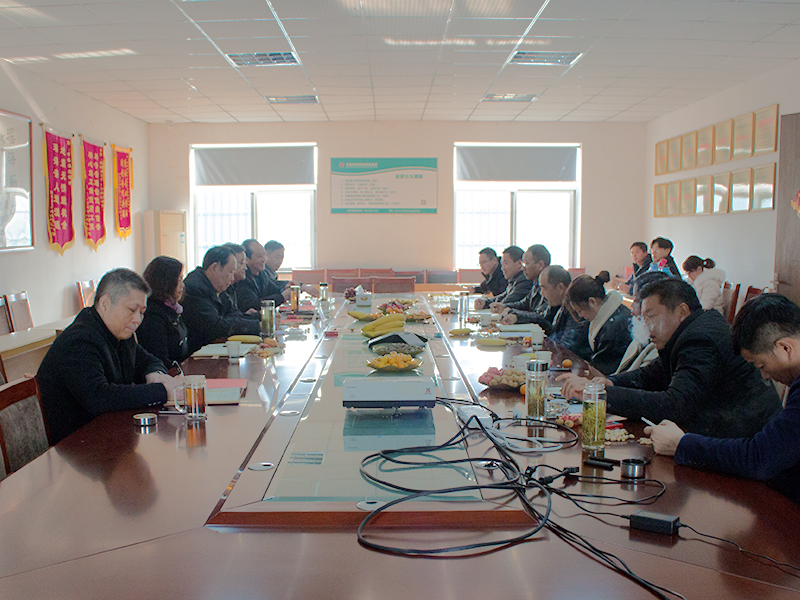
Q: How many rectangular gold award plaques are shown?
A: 14